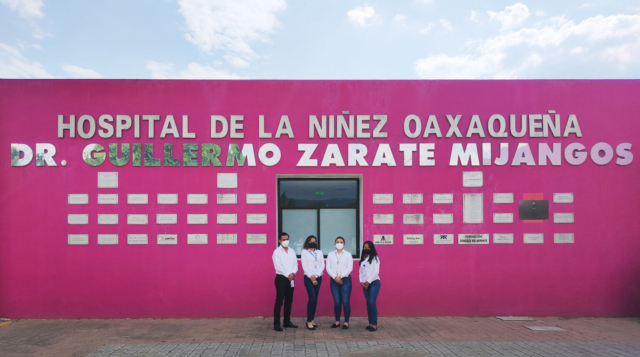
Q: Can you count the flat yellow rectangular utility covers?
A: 0